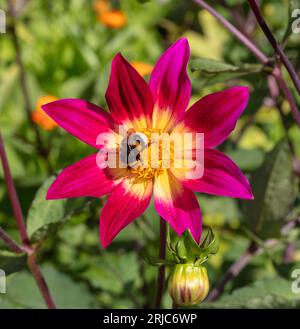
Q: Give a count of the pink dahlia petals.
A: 8